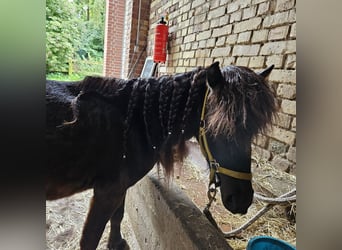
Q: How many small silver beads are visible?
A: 4